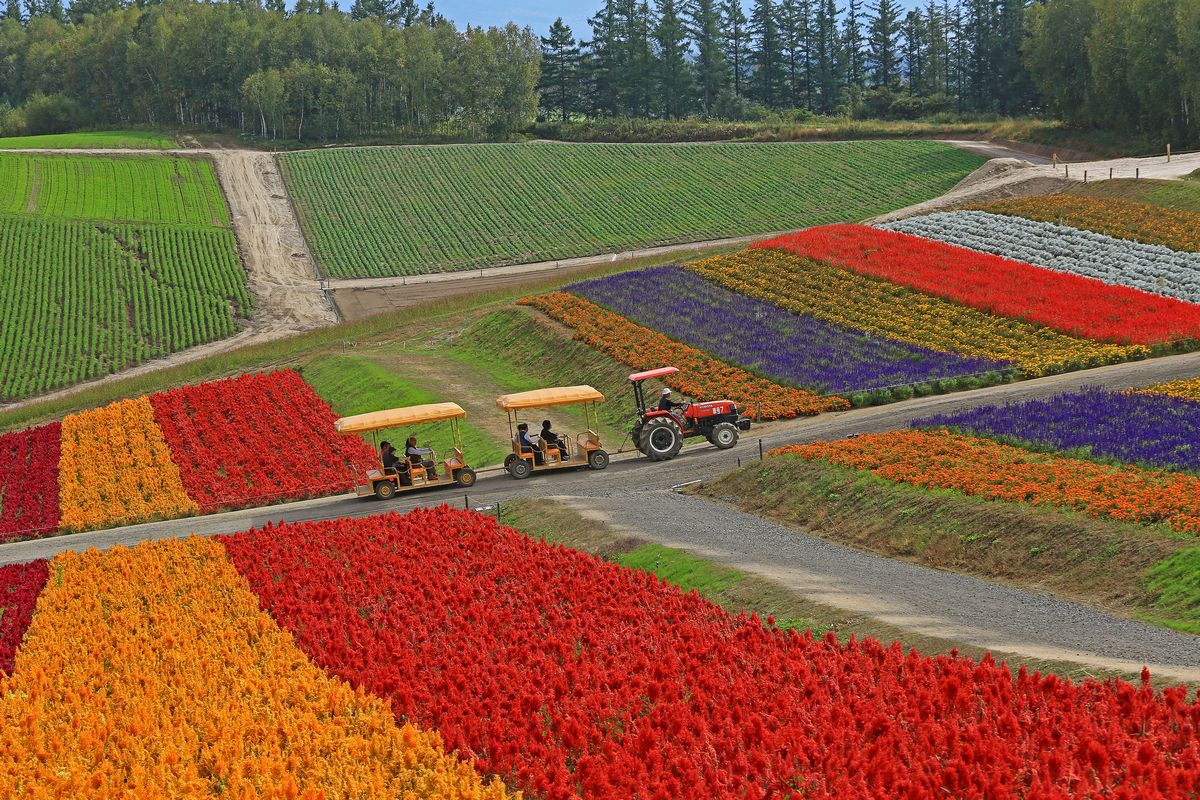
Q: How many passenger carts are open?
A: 2